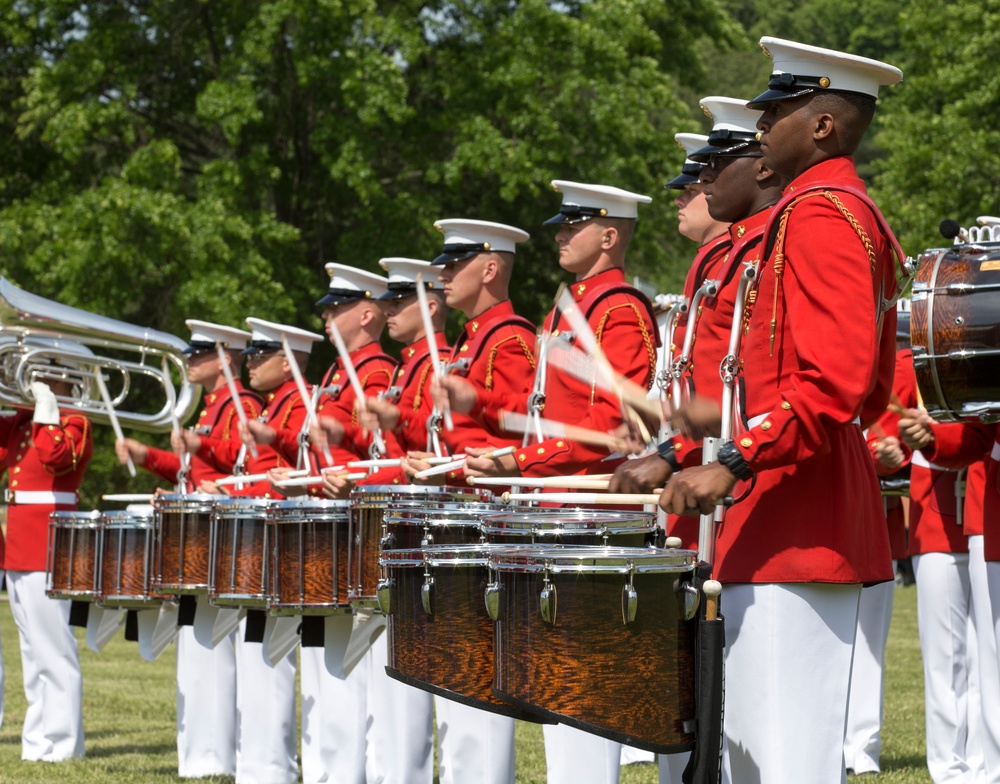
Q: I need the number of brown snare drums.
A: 6